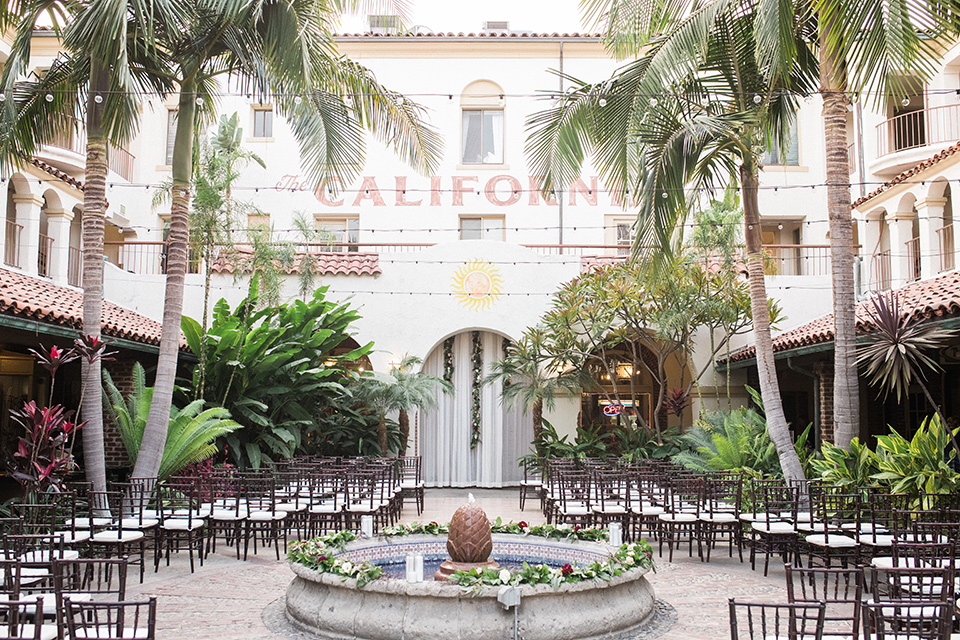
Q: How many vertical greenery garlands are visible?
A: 3